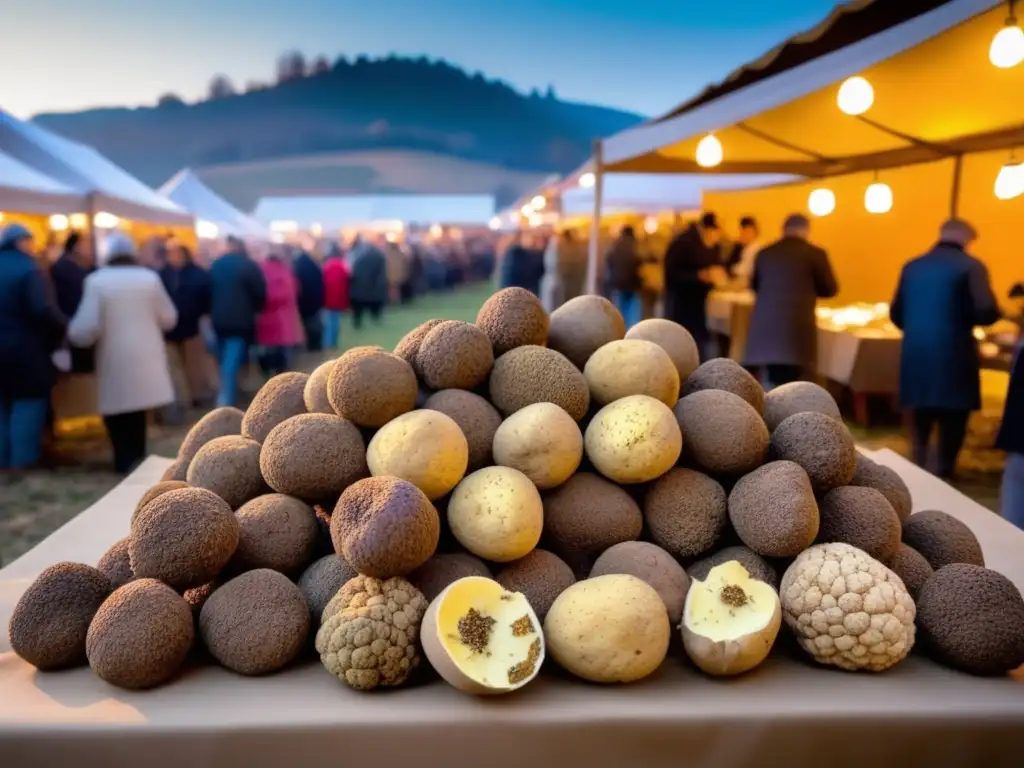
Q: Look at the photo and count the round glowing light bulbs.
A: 6